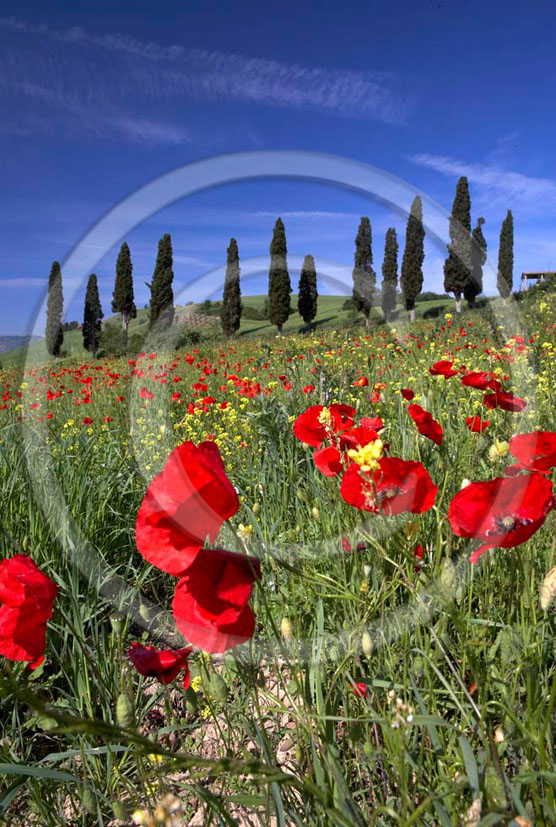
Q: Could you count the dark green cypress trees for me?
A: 13